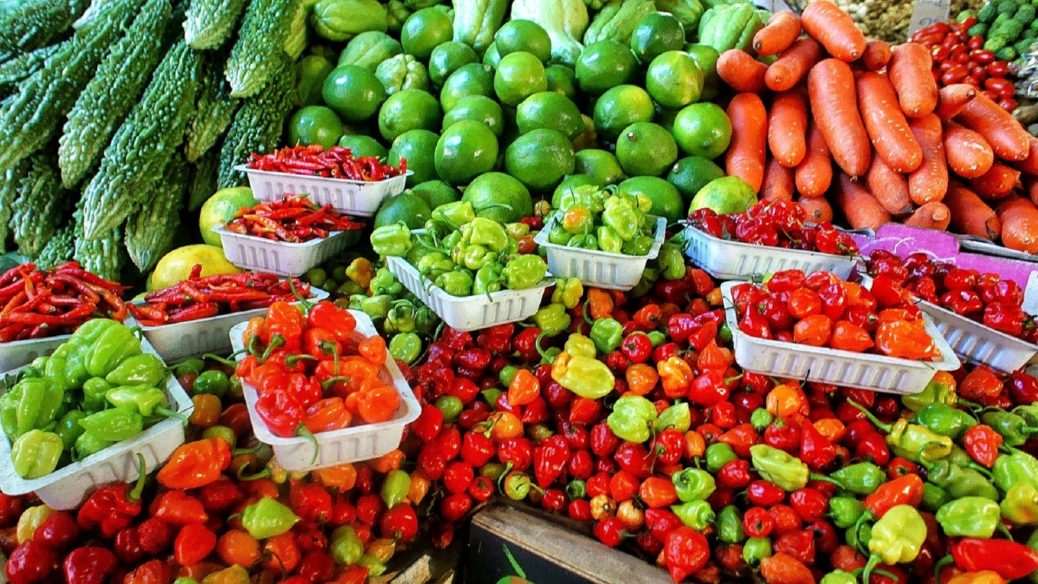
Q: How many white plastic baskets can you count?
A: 11